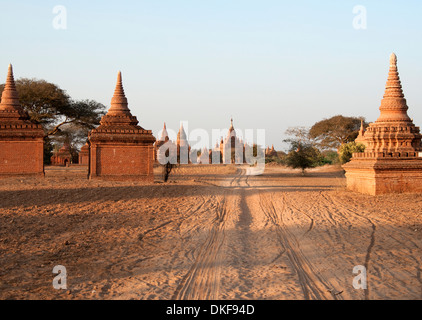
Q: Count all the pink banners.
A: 0